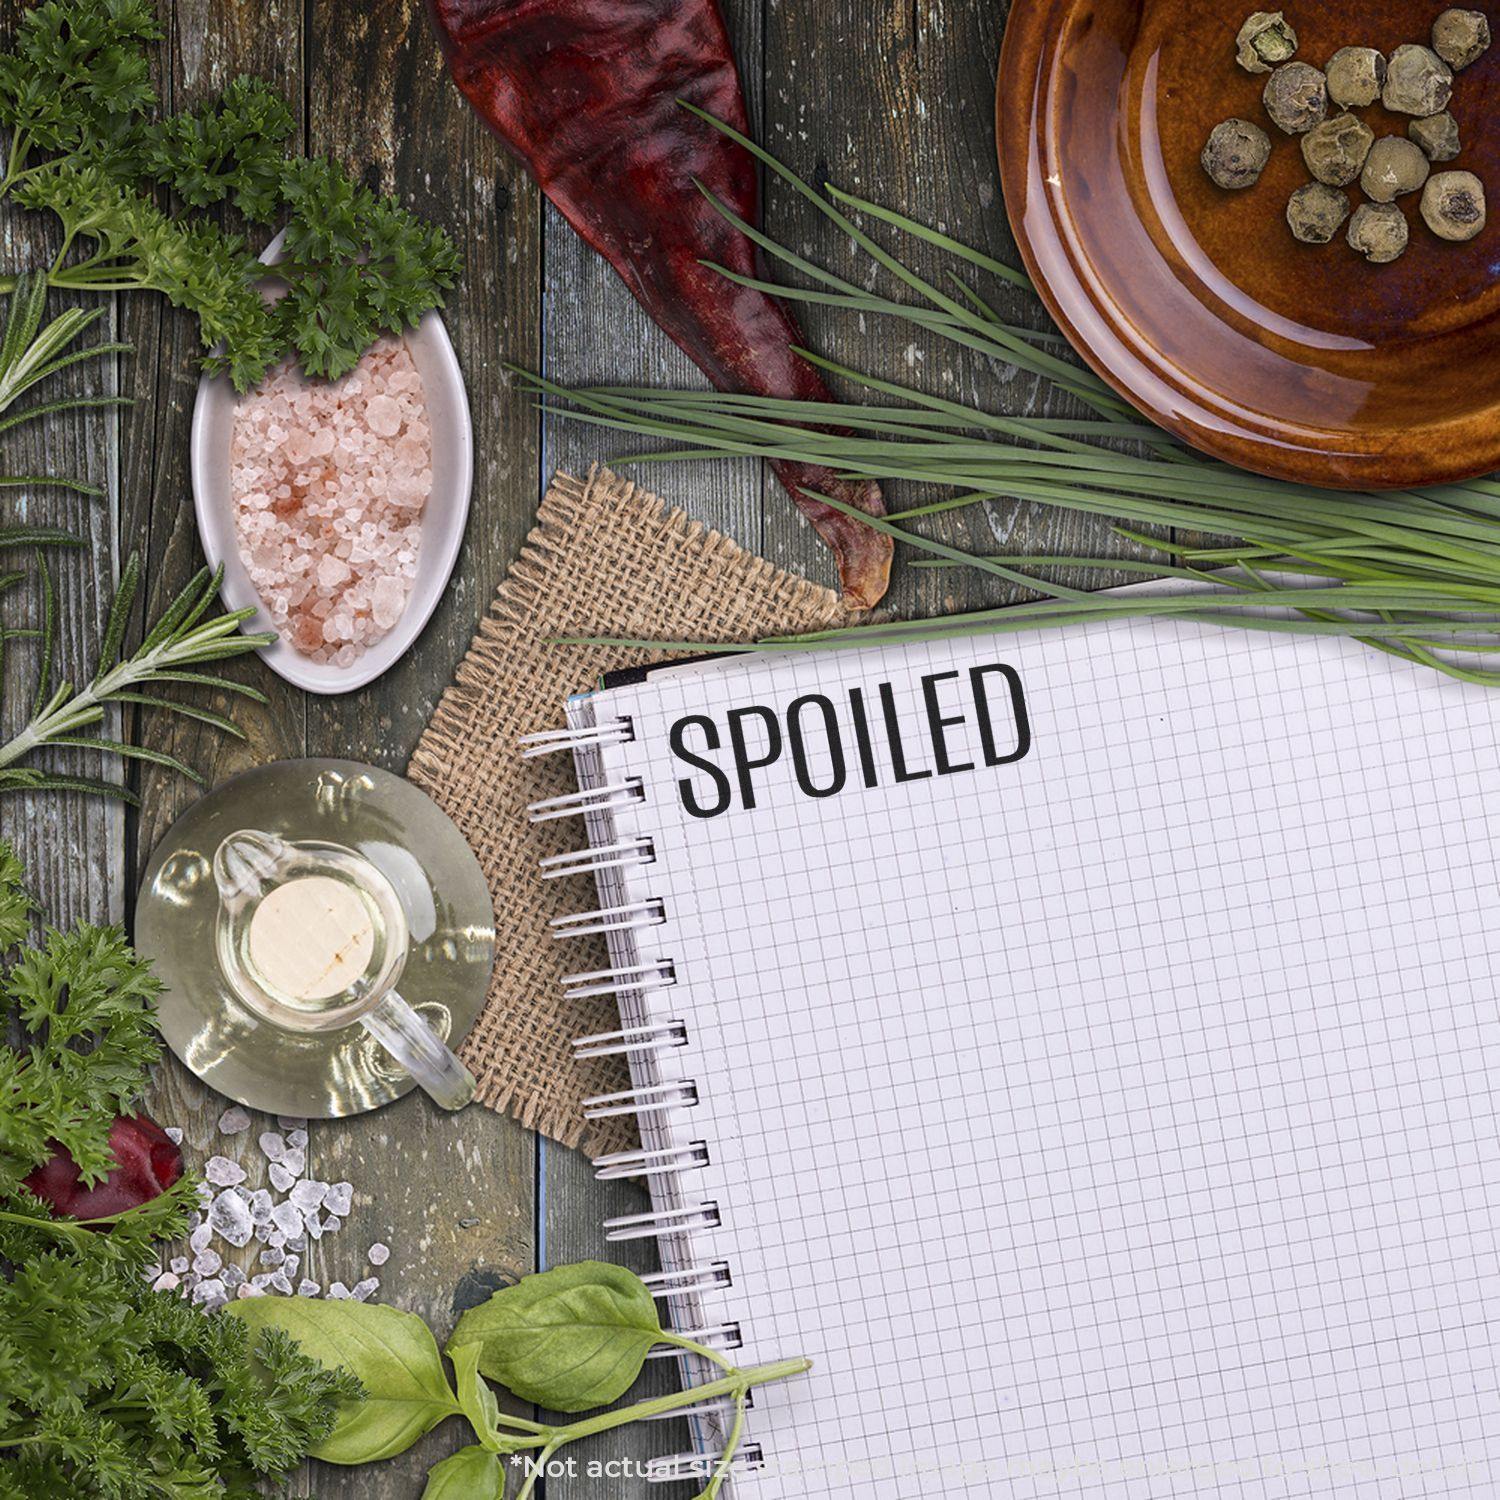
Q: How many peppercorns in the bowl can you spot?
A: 12